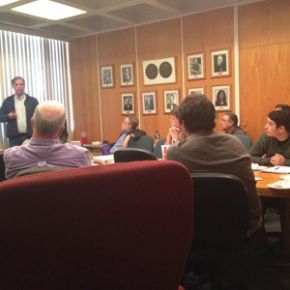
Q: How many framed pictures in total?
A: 10